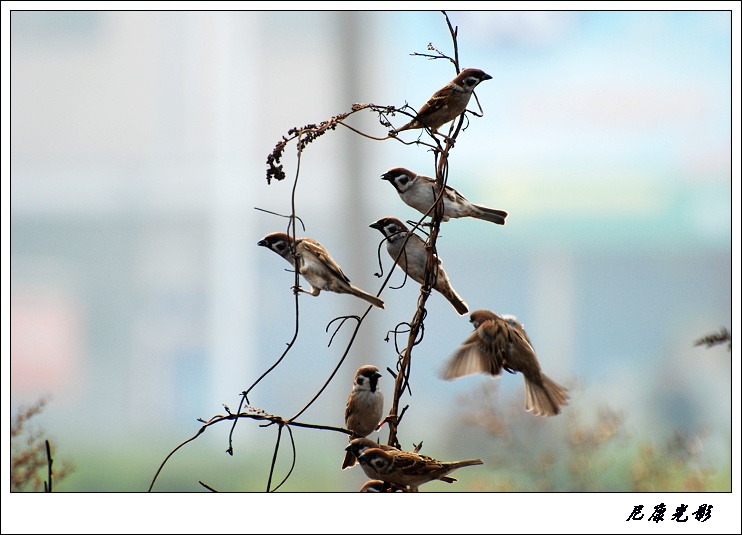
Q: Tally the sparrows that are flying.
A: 1